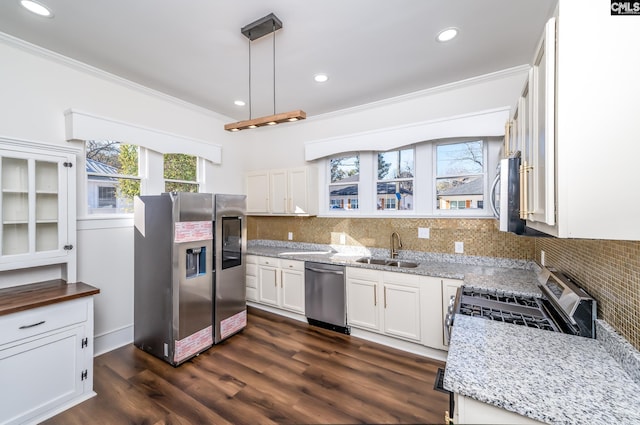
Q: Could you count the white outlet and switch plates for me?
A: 5